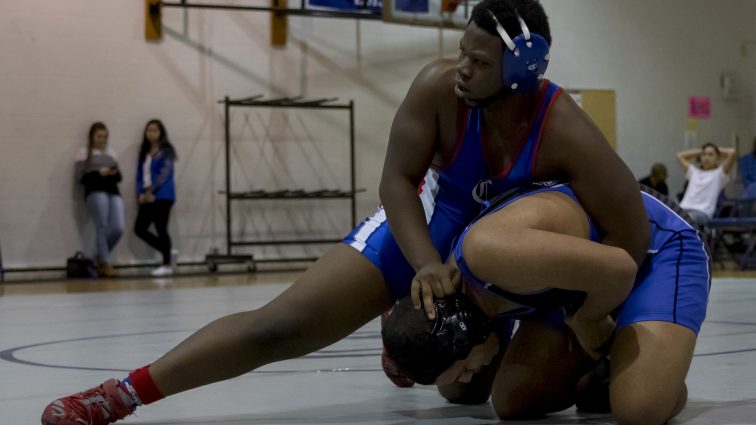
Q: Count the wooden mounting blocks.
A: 2